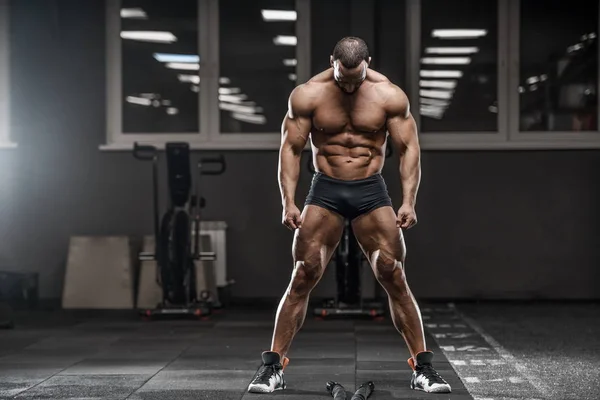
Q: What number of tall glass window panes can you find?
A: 4